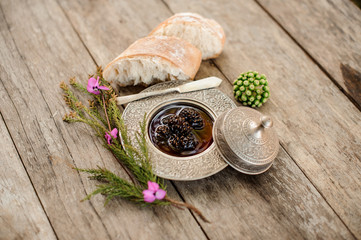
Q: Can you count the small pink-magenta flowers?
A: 3